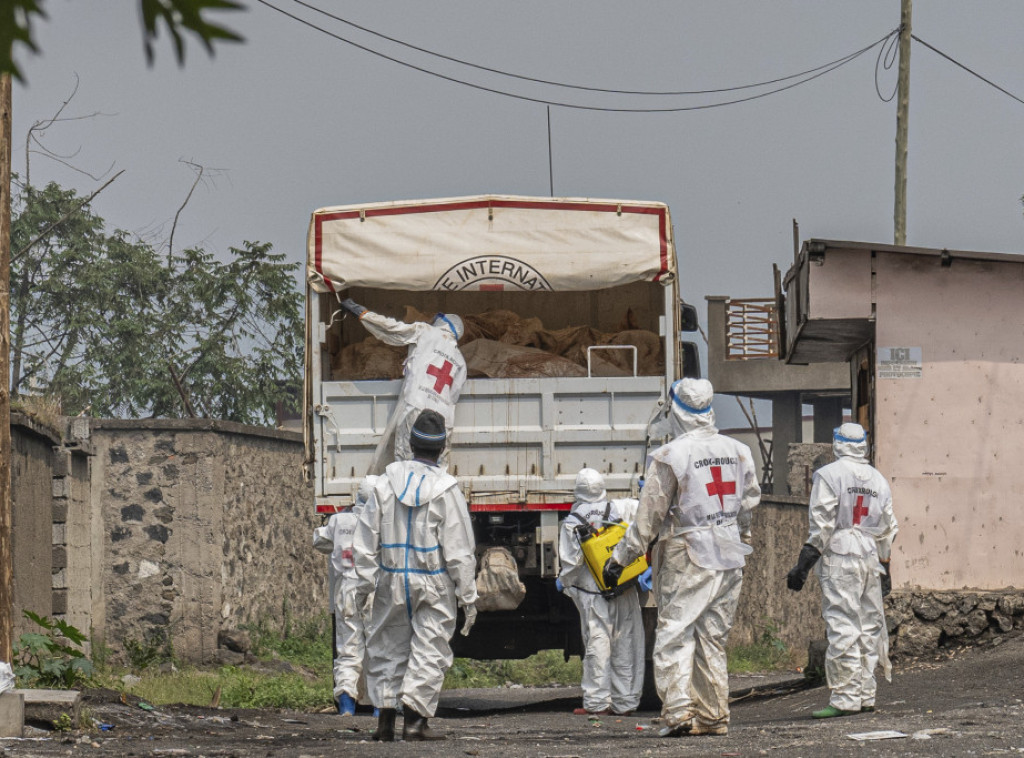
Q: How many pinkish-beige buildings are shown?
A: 1